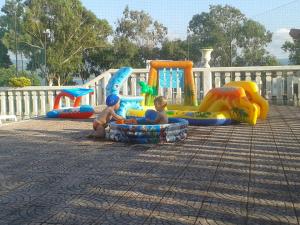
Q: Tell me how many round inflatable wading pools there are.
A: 1